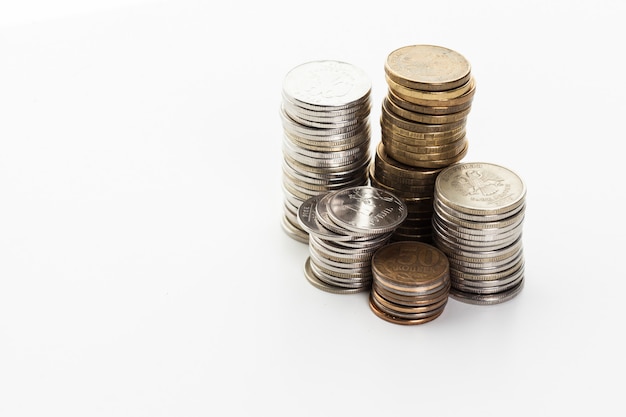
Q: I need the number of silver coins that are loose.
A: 3